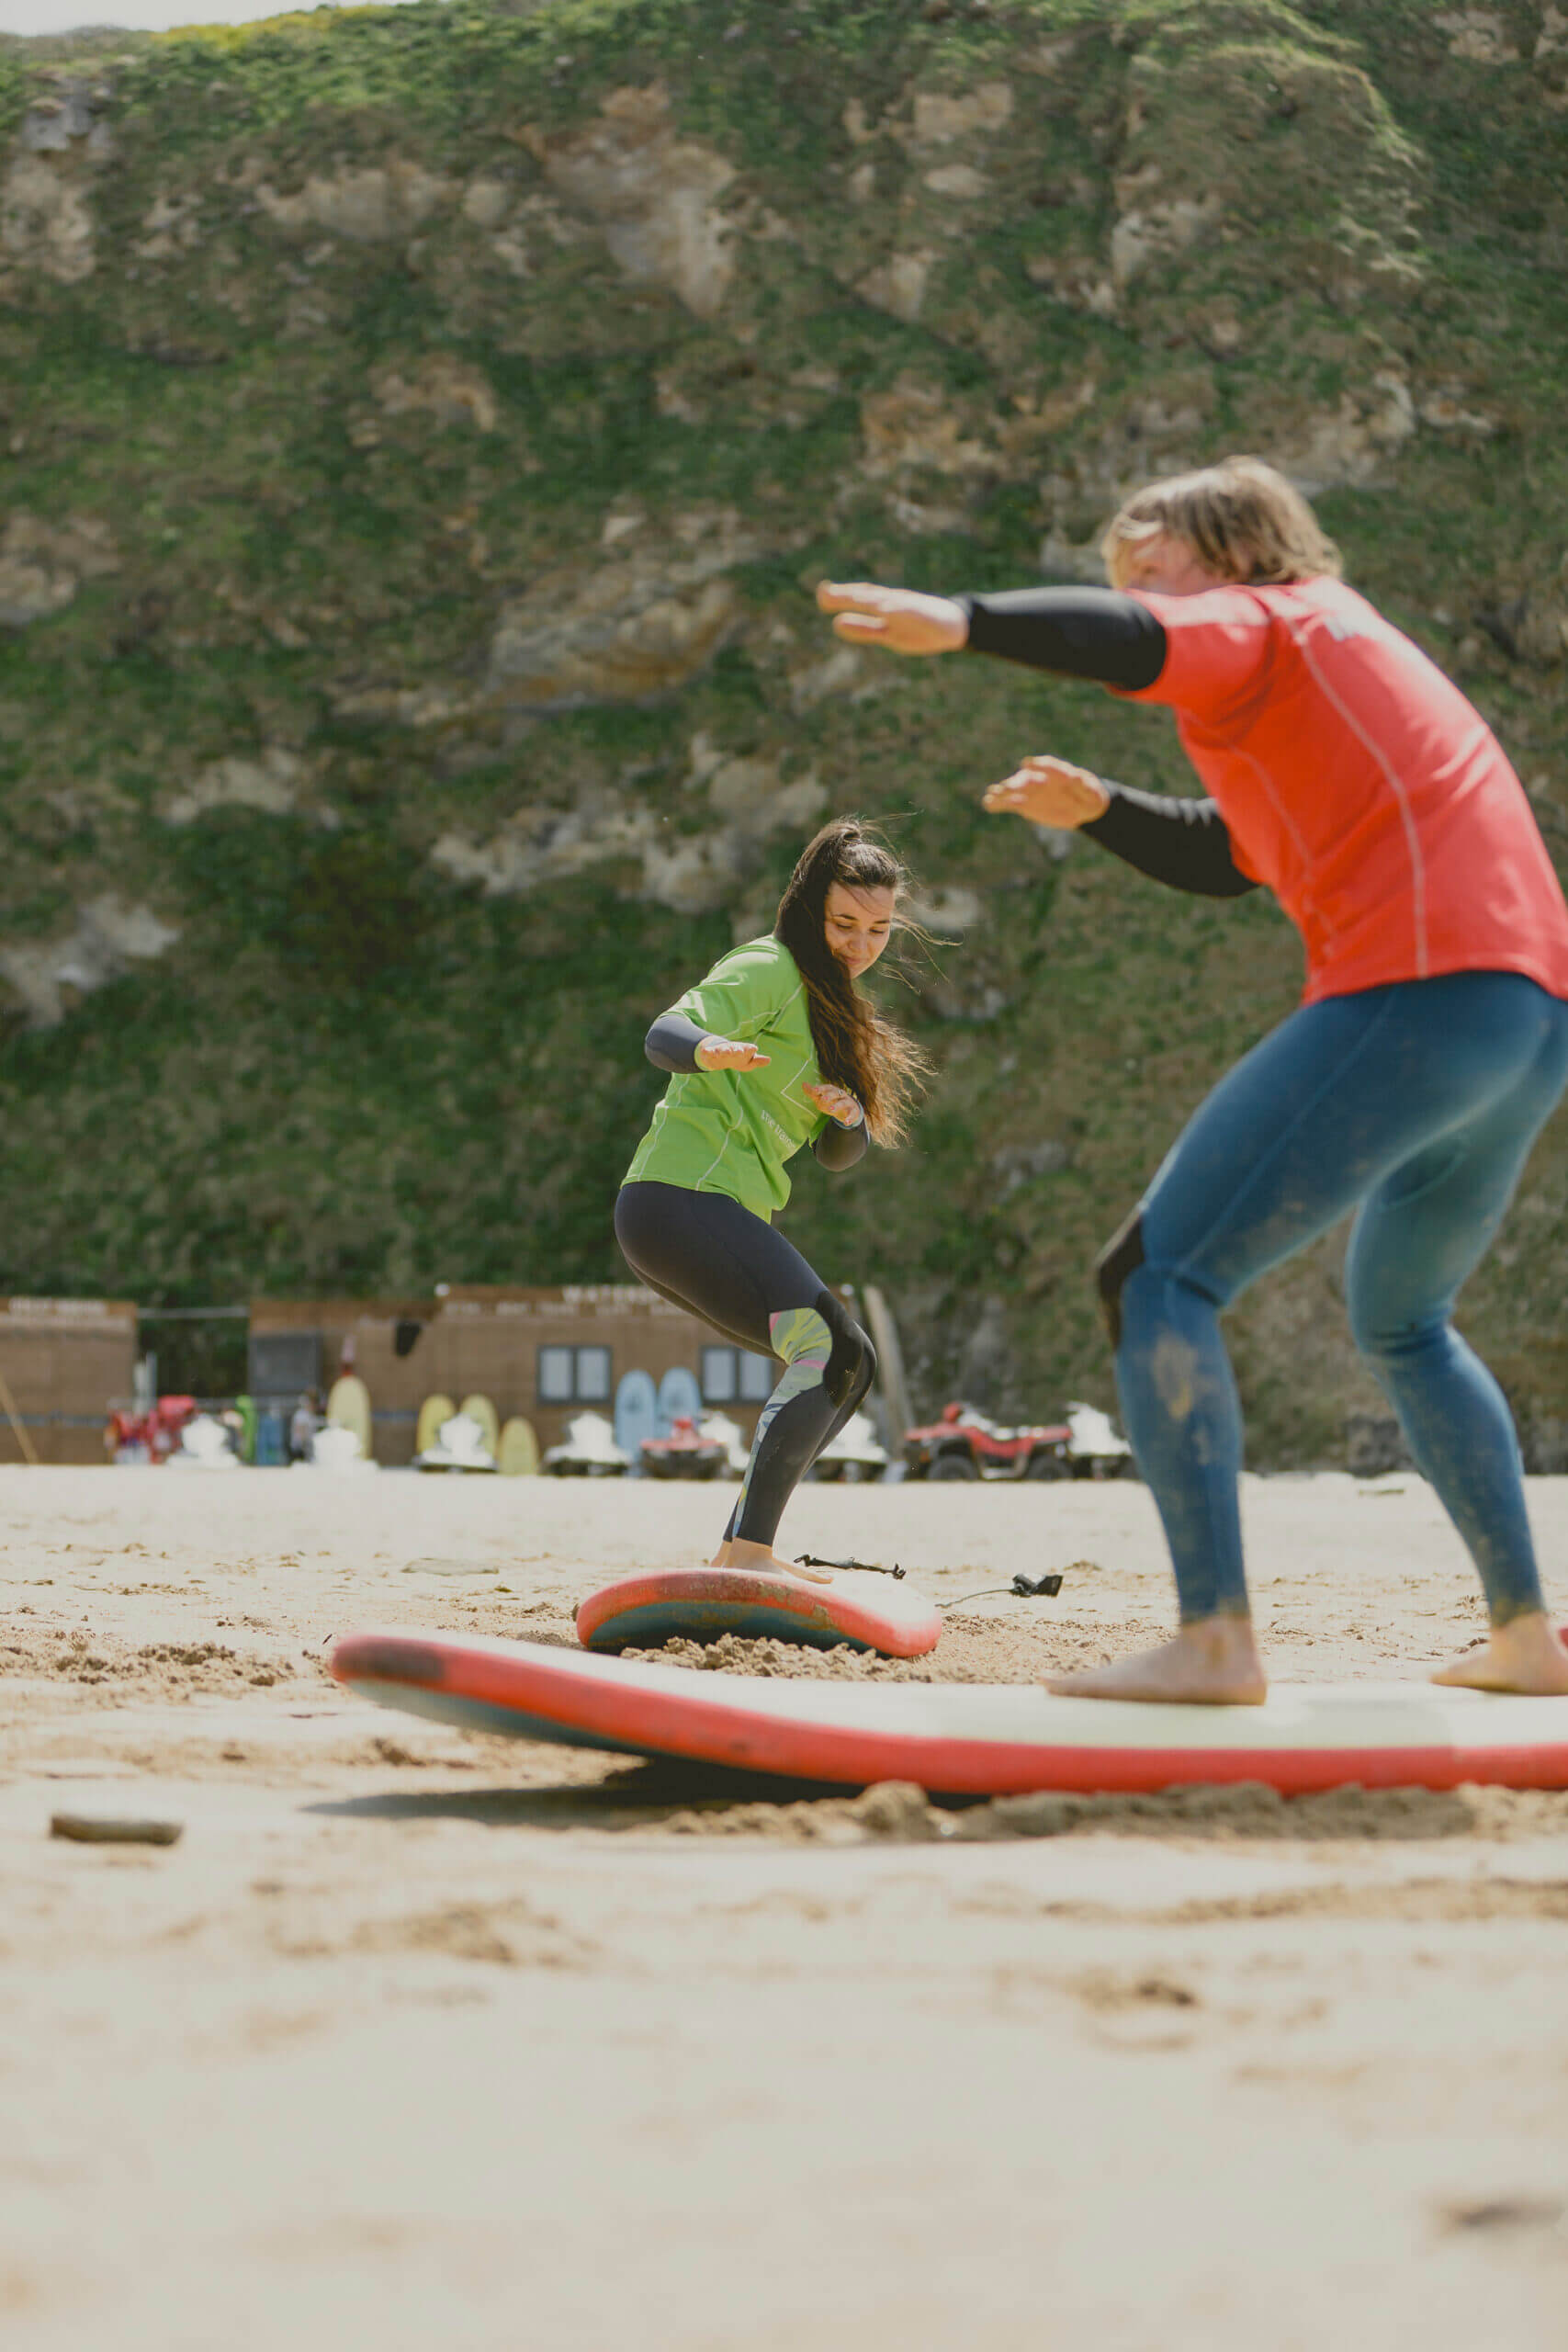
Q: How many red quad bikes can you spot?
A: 2